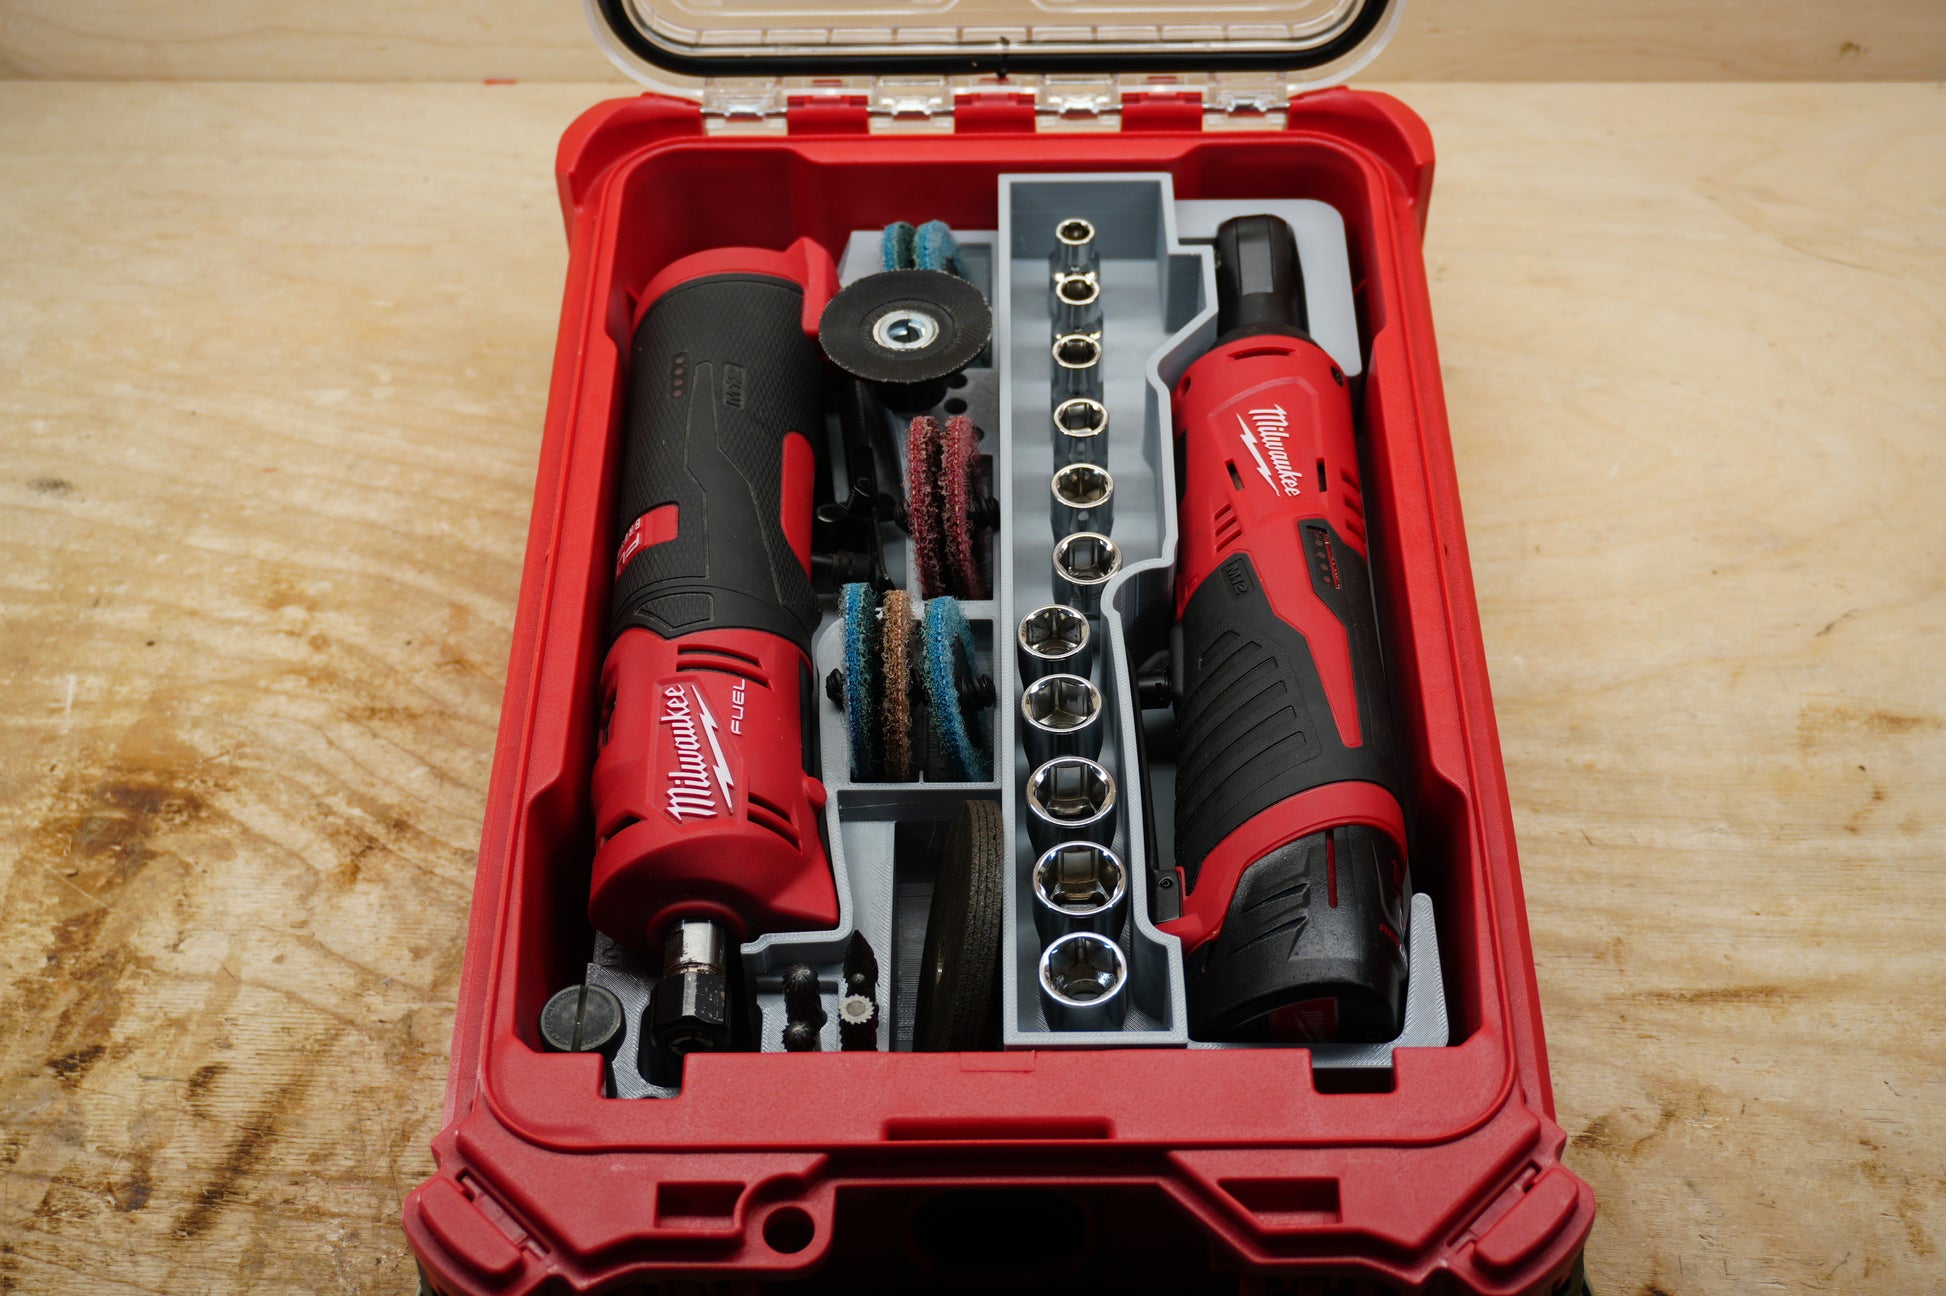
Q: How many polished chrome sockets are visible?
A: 11